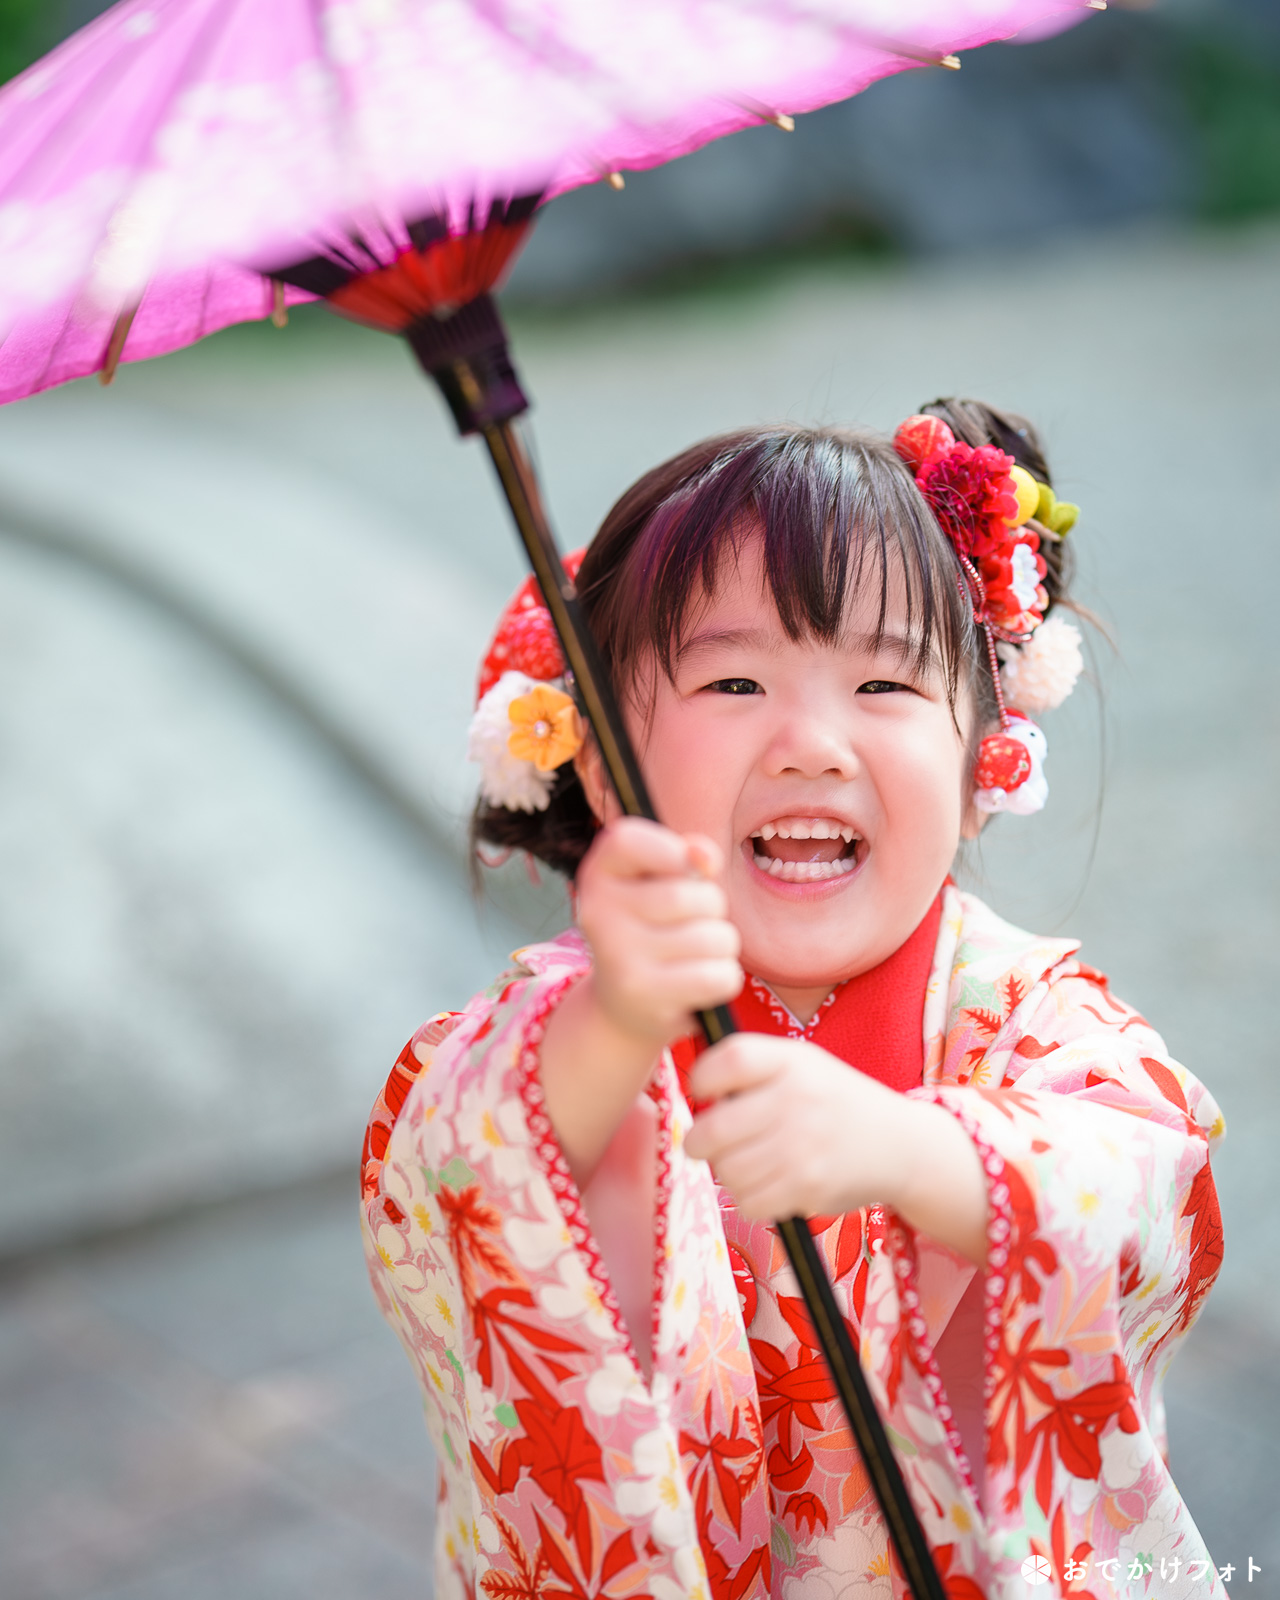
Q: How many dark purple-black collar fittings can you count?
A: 1